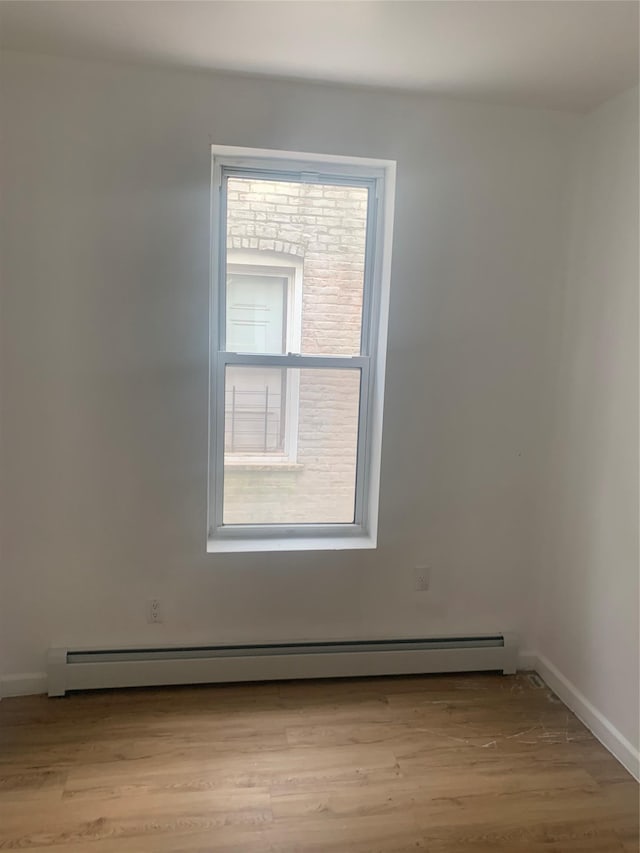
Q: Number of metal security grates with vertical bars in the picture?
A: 1